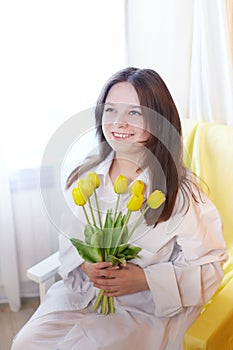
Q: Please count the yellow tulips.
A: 7